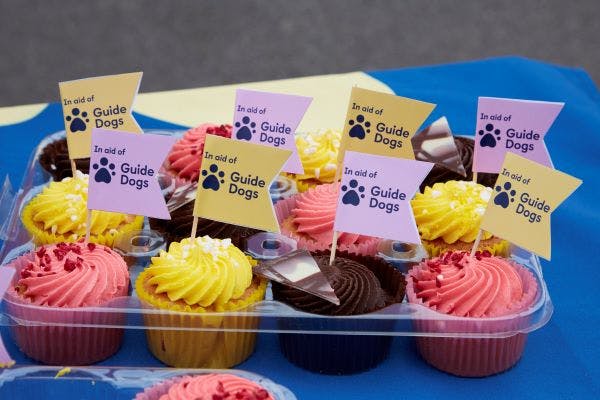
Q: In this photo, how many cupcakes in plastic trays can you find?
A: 13